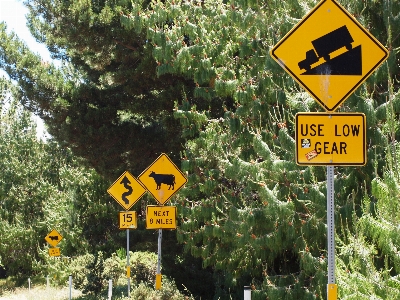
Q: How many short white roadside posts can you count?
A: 5